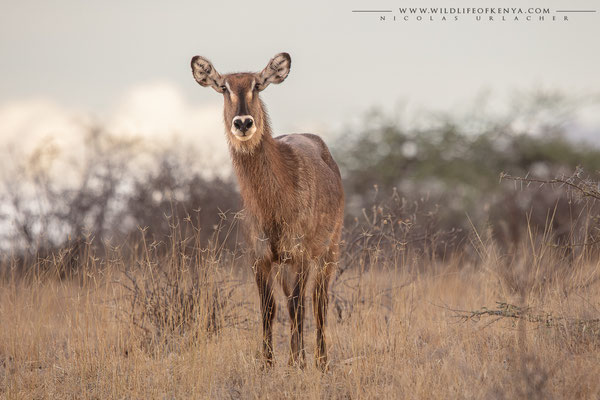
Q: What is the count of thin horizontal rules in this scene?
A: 2